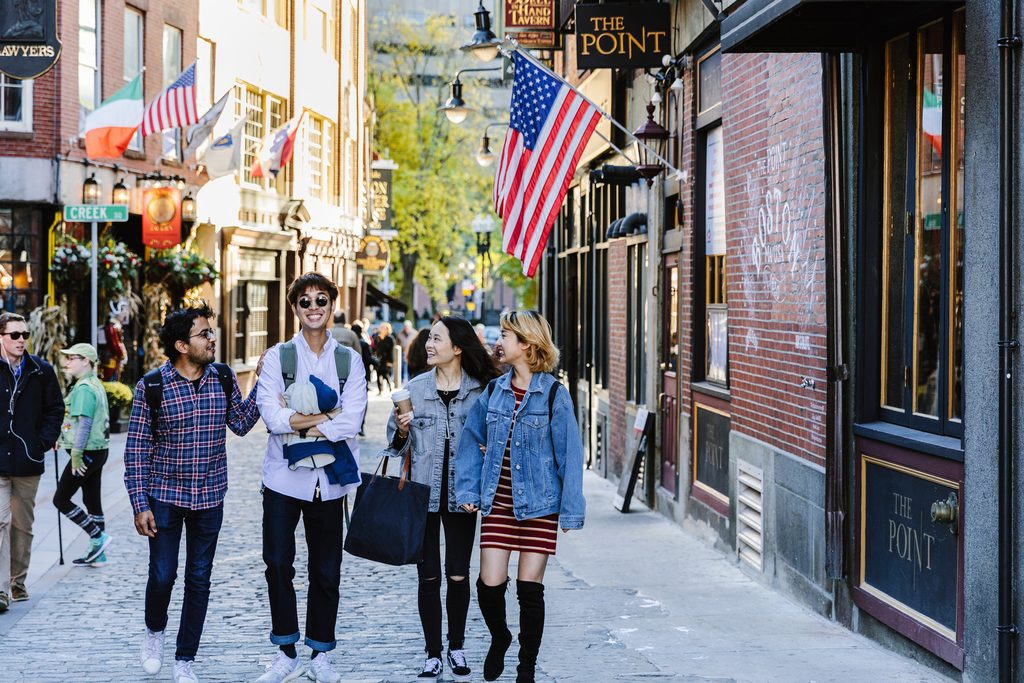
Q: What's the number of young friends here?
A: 4